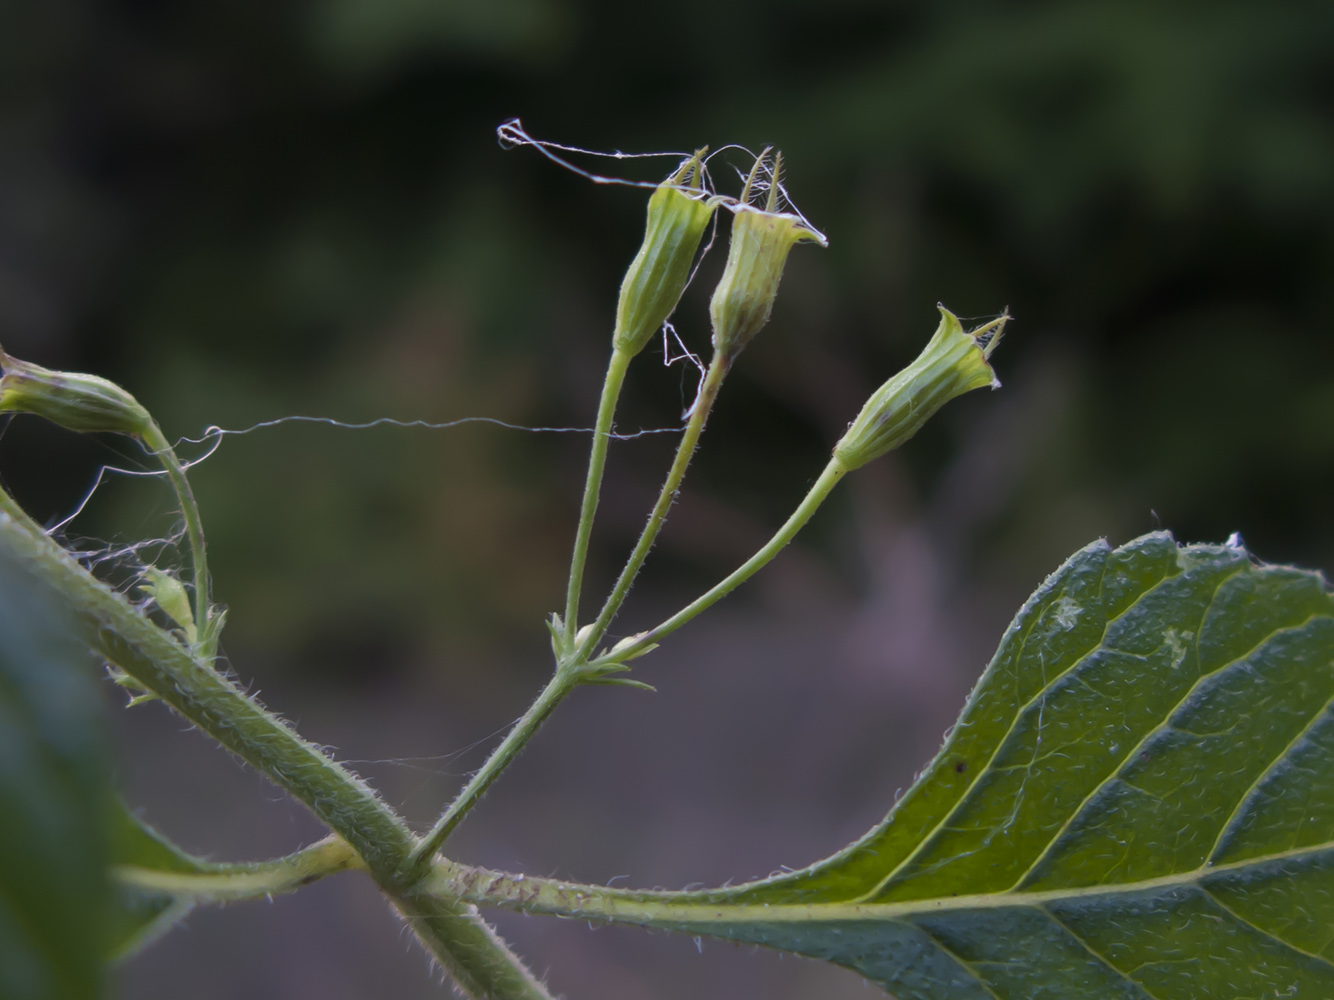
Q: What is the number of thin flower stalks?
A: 4